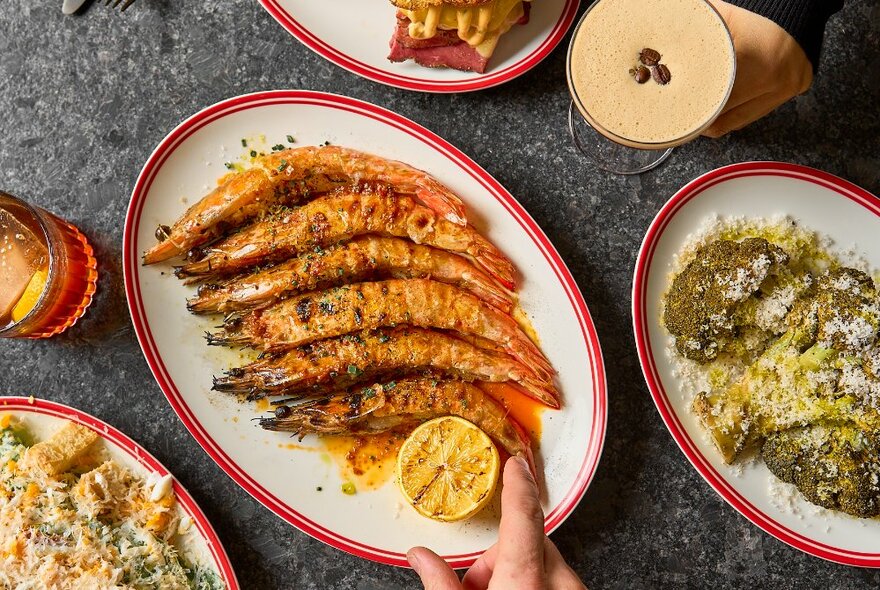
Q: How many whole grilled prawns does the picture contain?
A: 6